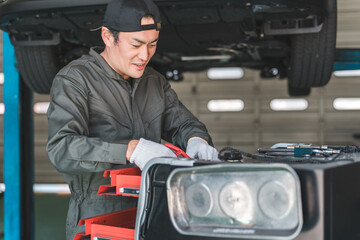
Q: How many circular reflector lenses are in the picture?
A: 3